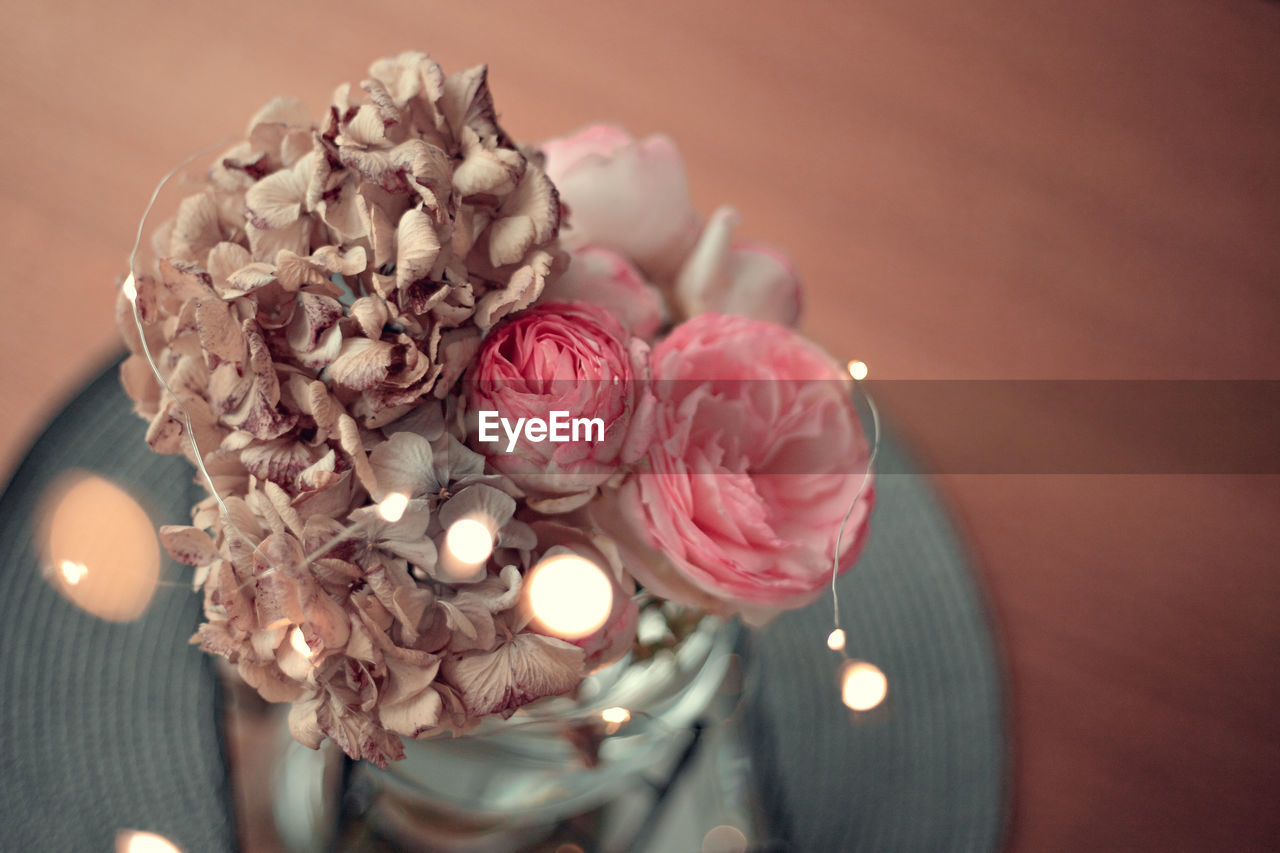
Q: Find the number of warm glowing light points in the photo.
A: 11